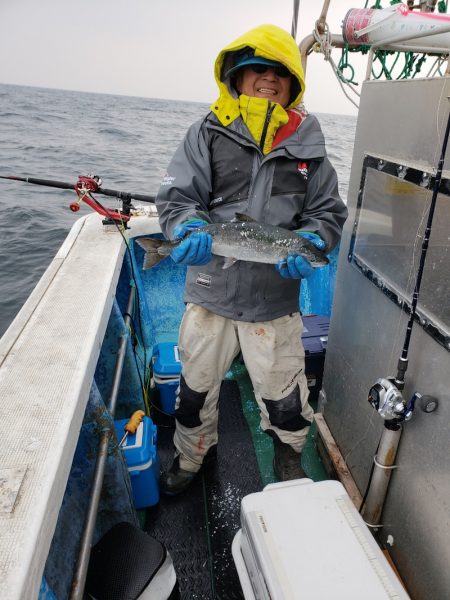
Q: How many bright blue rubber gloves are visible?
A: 2